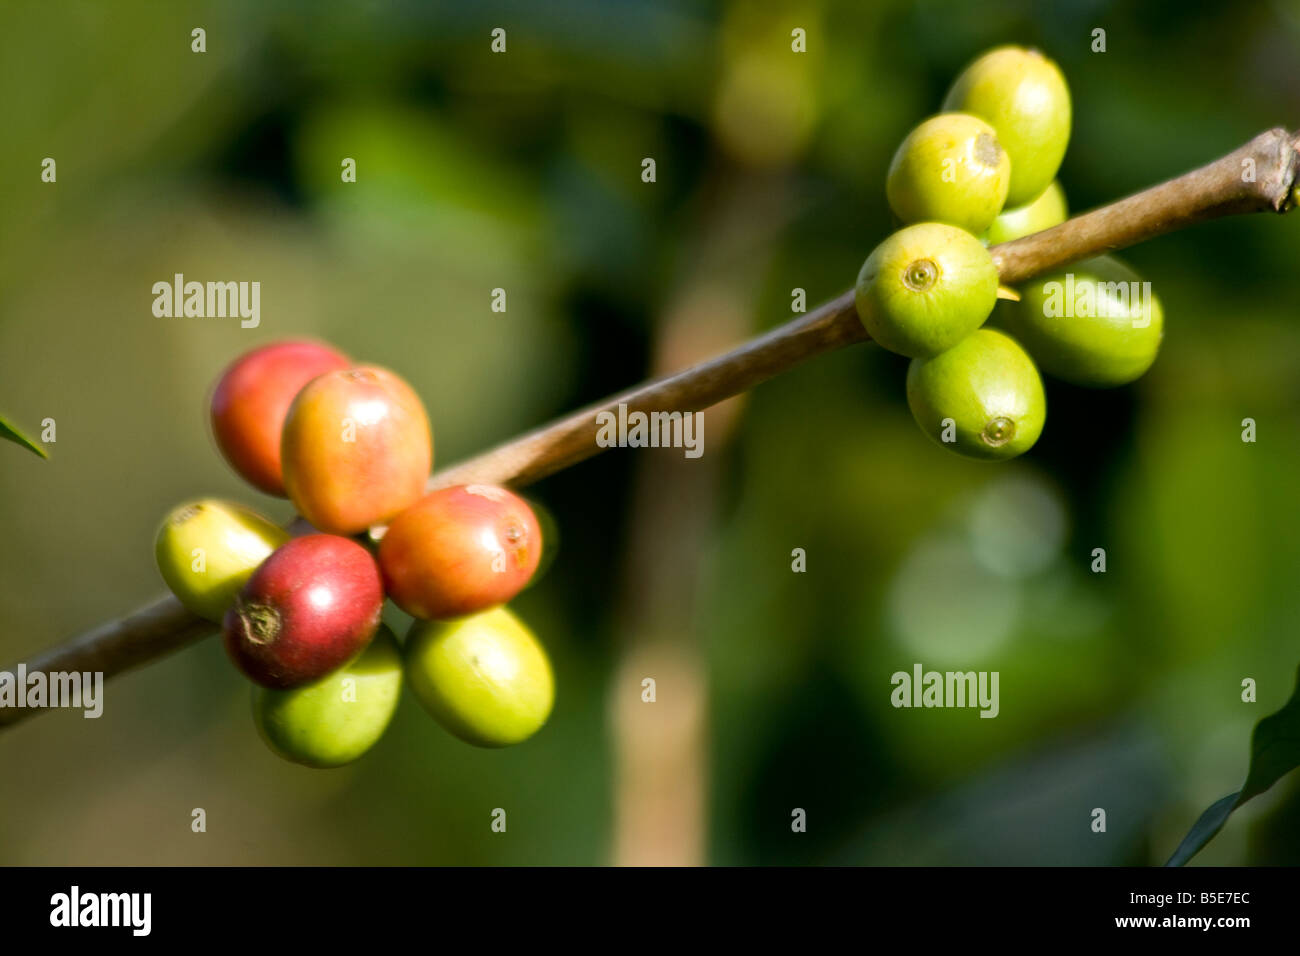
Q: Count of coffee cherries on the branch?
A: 13